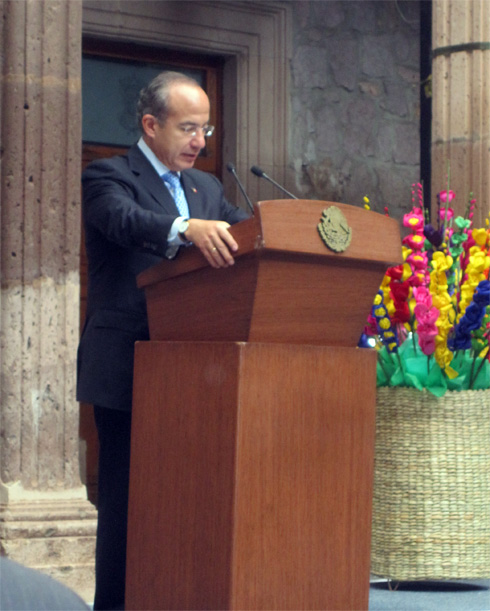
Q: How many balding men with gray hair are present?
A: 1